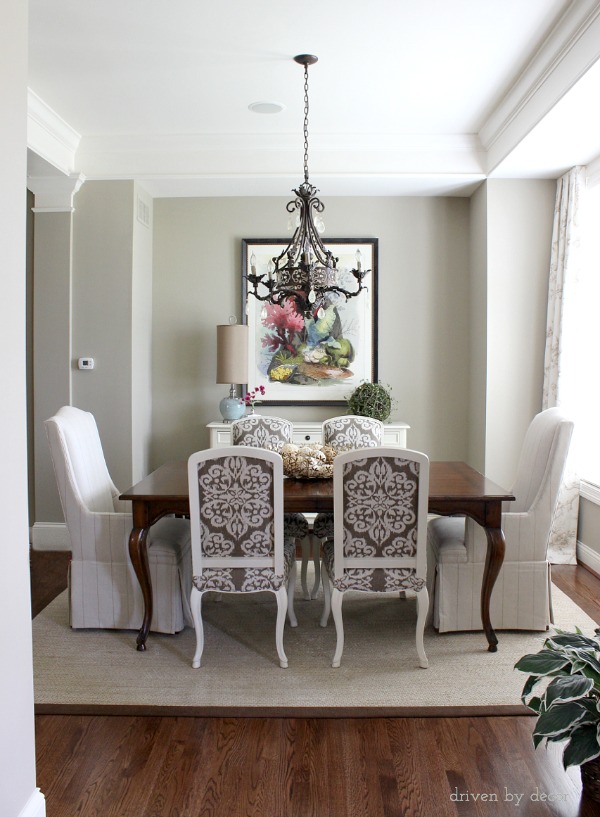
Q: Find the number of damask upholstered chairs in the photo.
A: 4